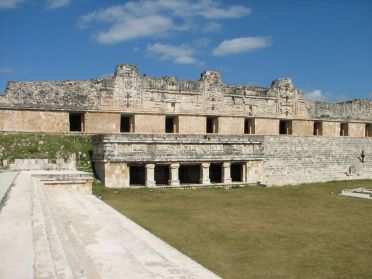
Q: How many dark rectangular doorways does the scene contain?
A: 14